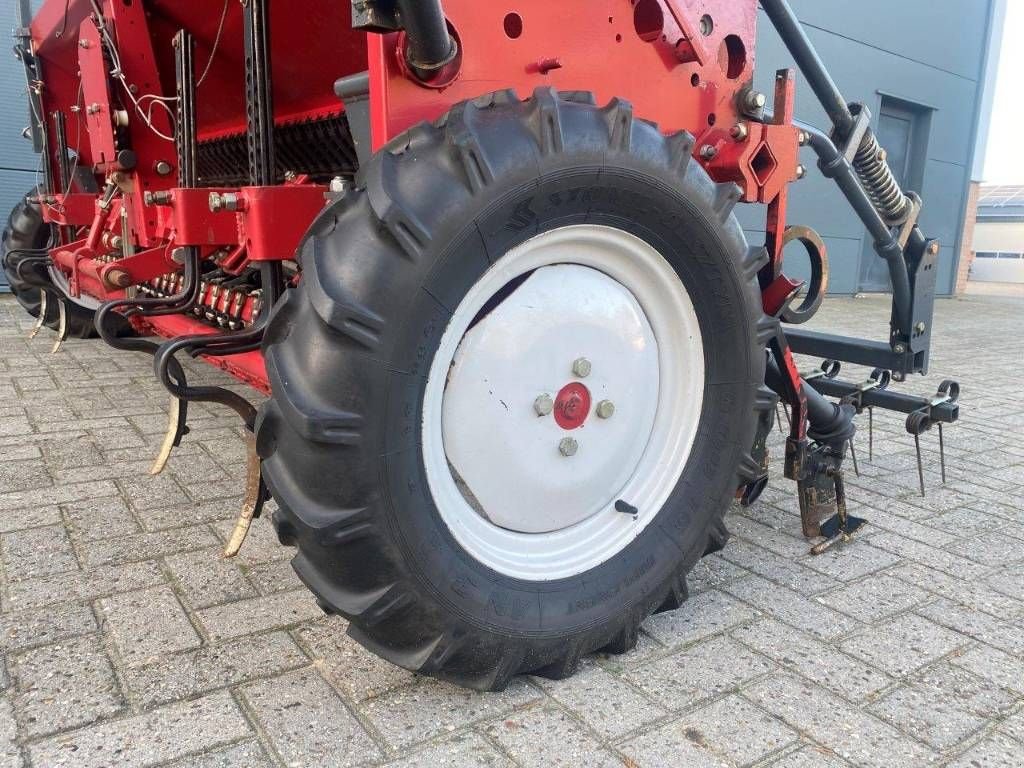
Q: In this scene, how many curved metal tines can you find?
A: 4